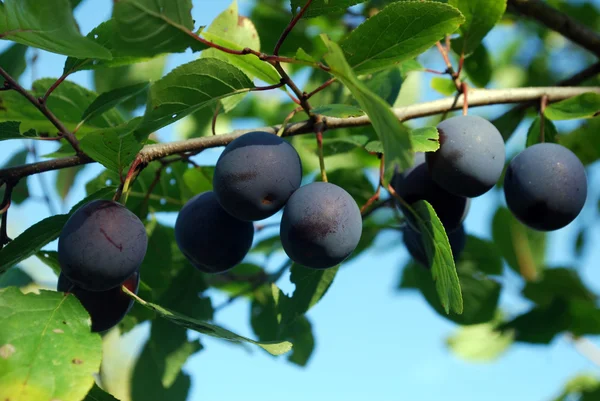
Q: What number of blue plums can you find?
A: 9